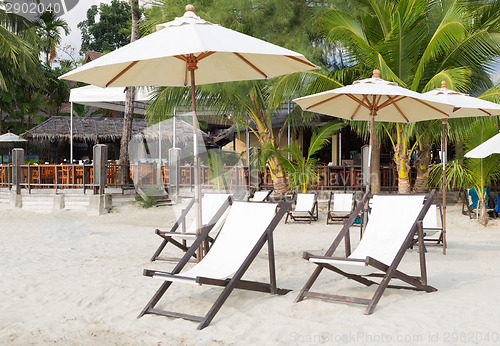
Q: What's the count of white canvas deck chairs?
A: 7